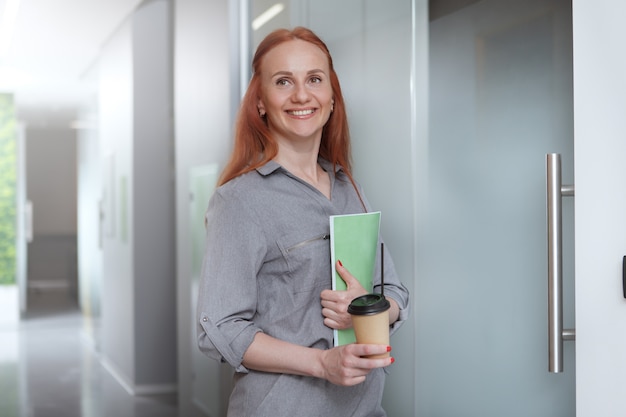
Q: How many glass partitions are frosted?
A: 2